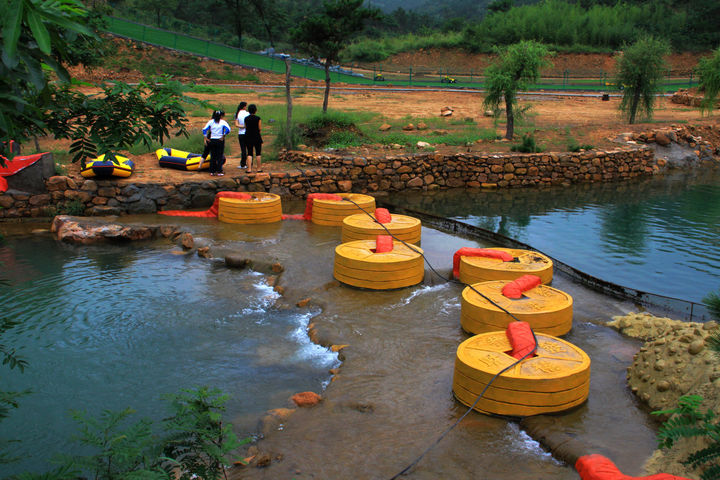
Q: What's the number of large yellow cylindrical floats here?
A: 7